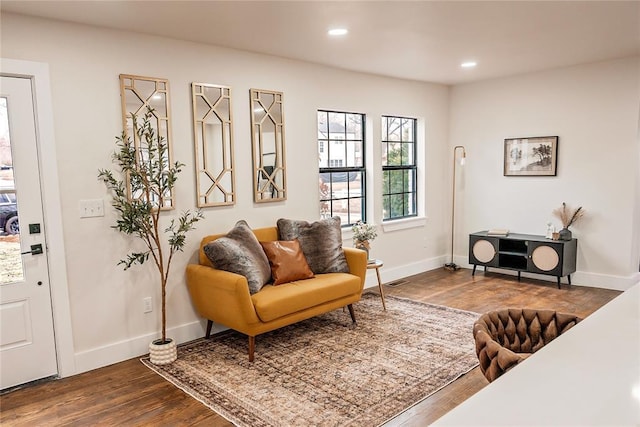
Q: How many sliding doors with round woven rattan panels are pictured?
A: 2